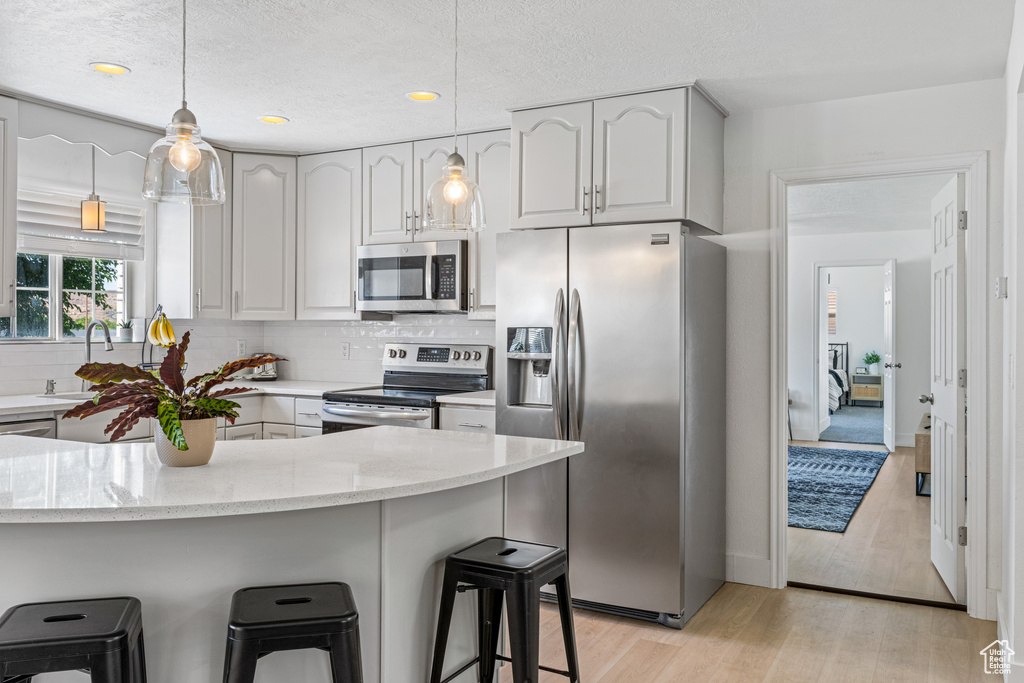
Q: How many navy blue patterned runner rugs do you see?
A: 1